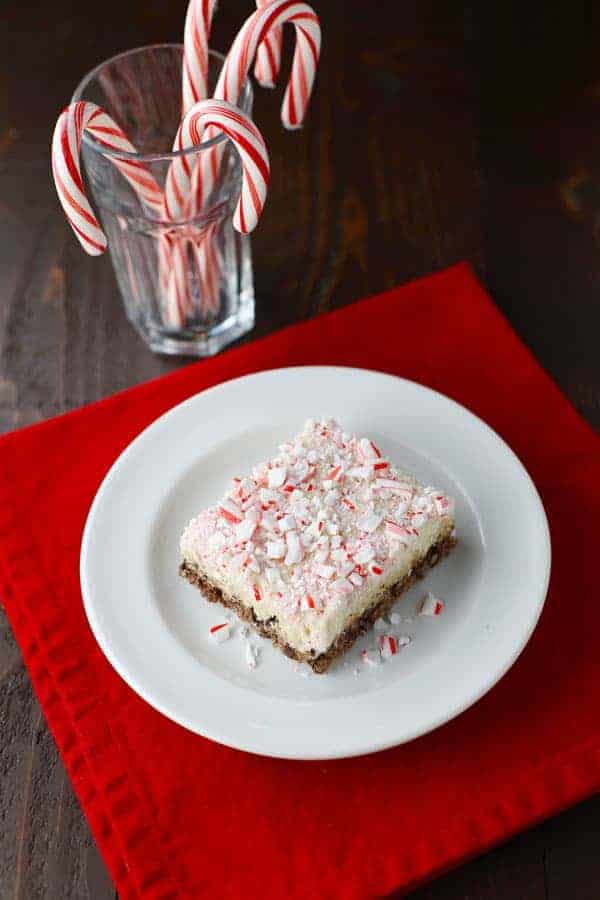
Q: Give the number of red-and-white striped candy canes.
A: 4